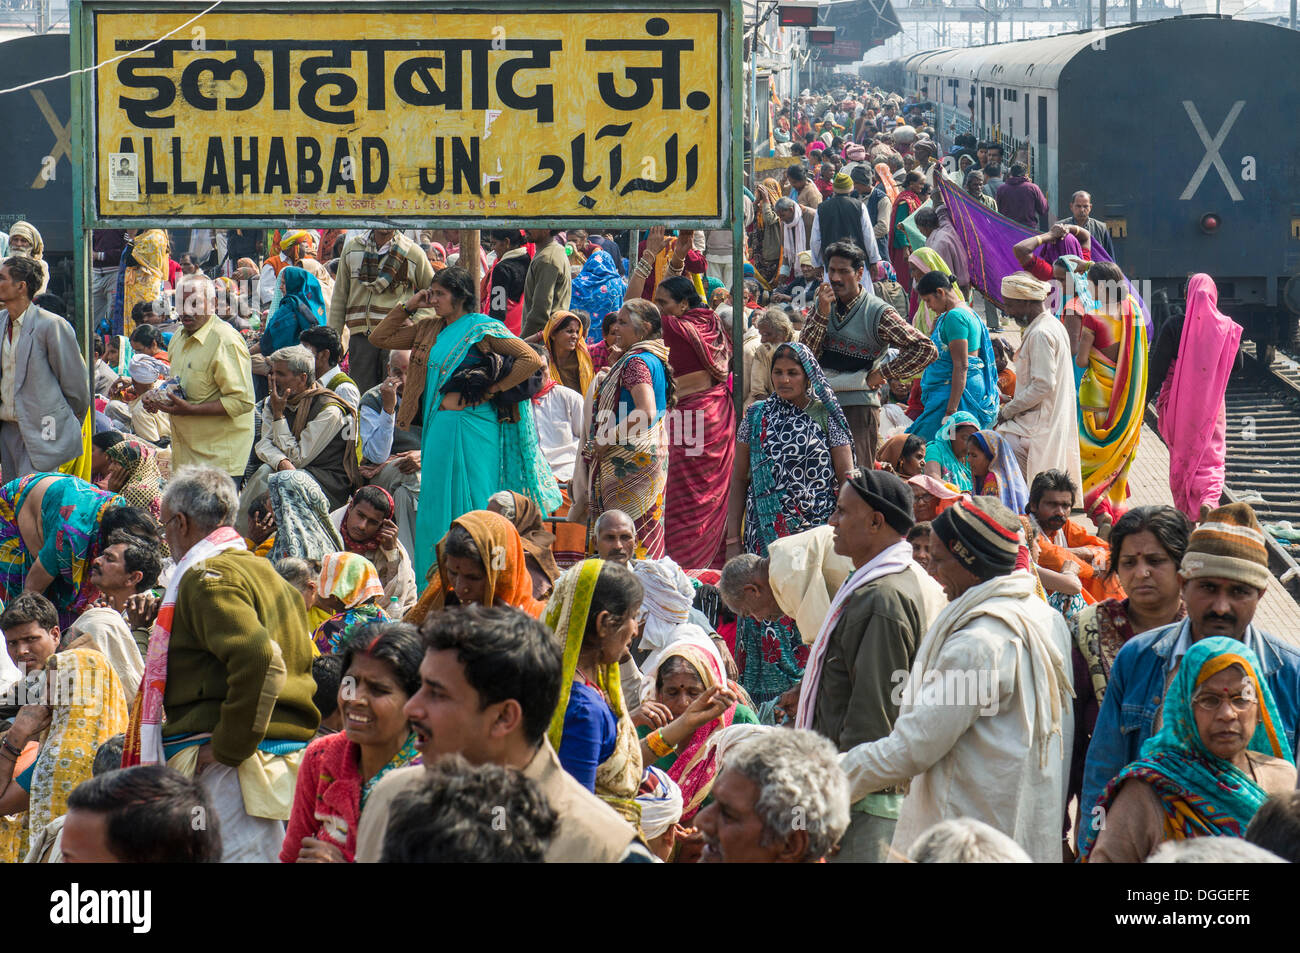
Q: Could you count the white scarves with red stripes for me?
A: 2